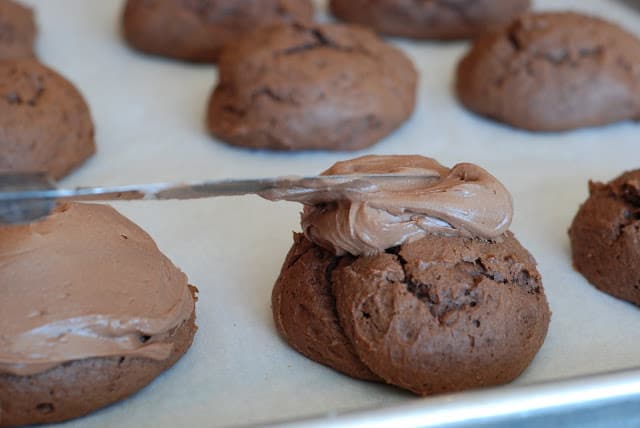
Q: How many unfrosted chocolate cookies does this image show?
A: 7